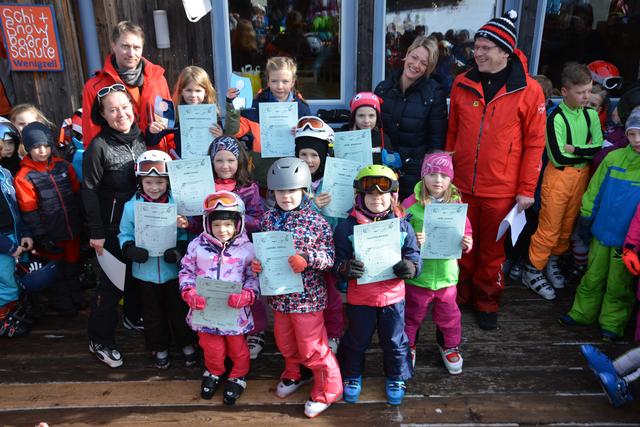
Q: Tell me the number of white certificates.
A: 10